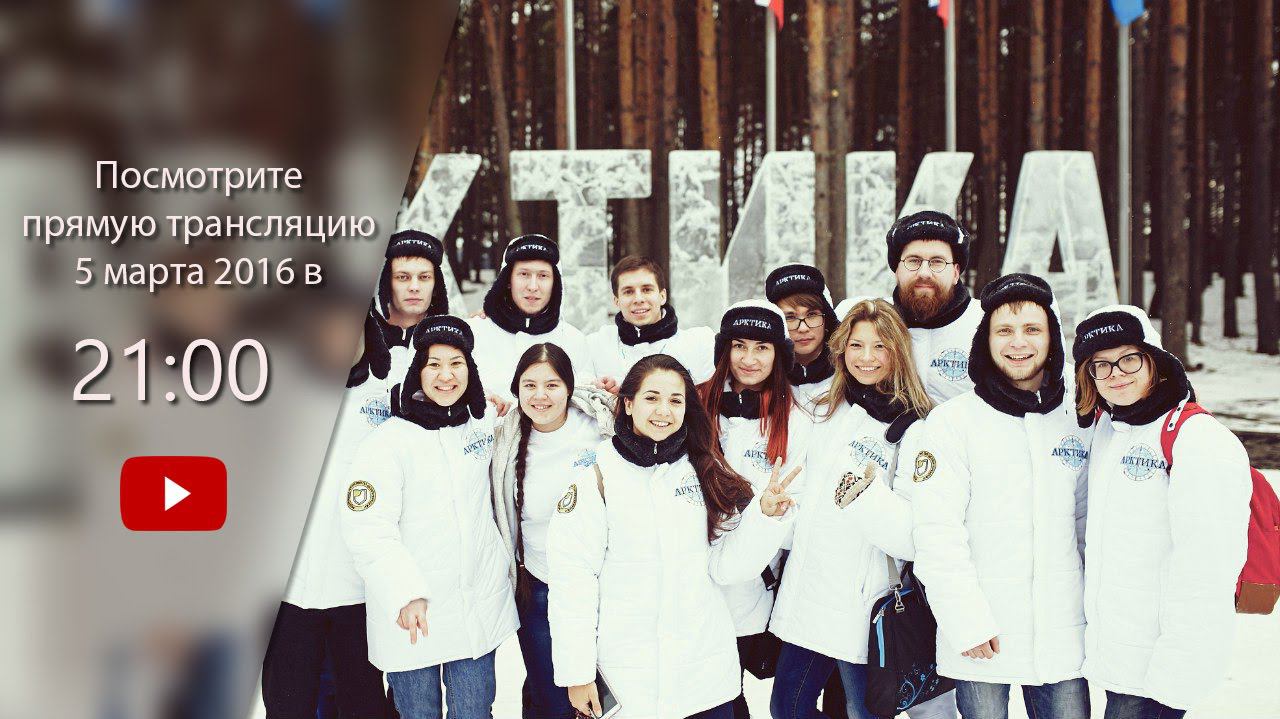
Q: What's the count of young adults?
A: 12